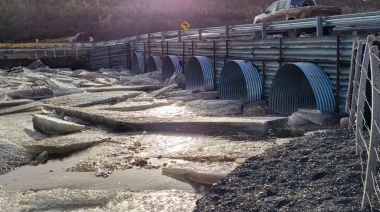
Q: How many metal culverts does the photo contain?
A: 6